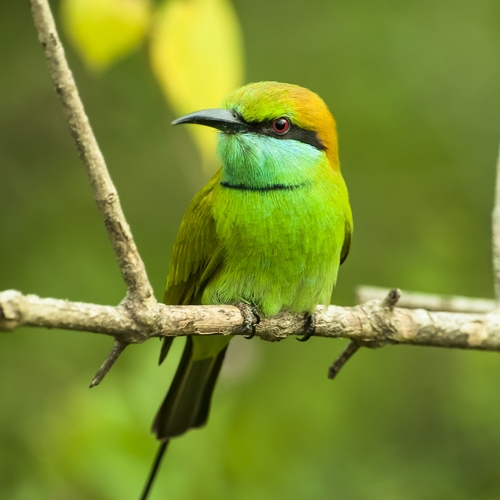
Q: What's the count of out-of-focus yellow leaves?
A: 2